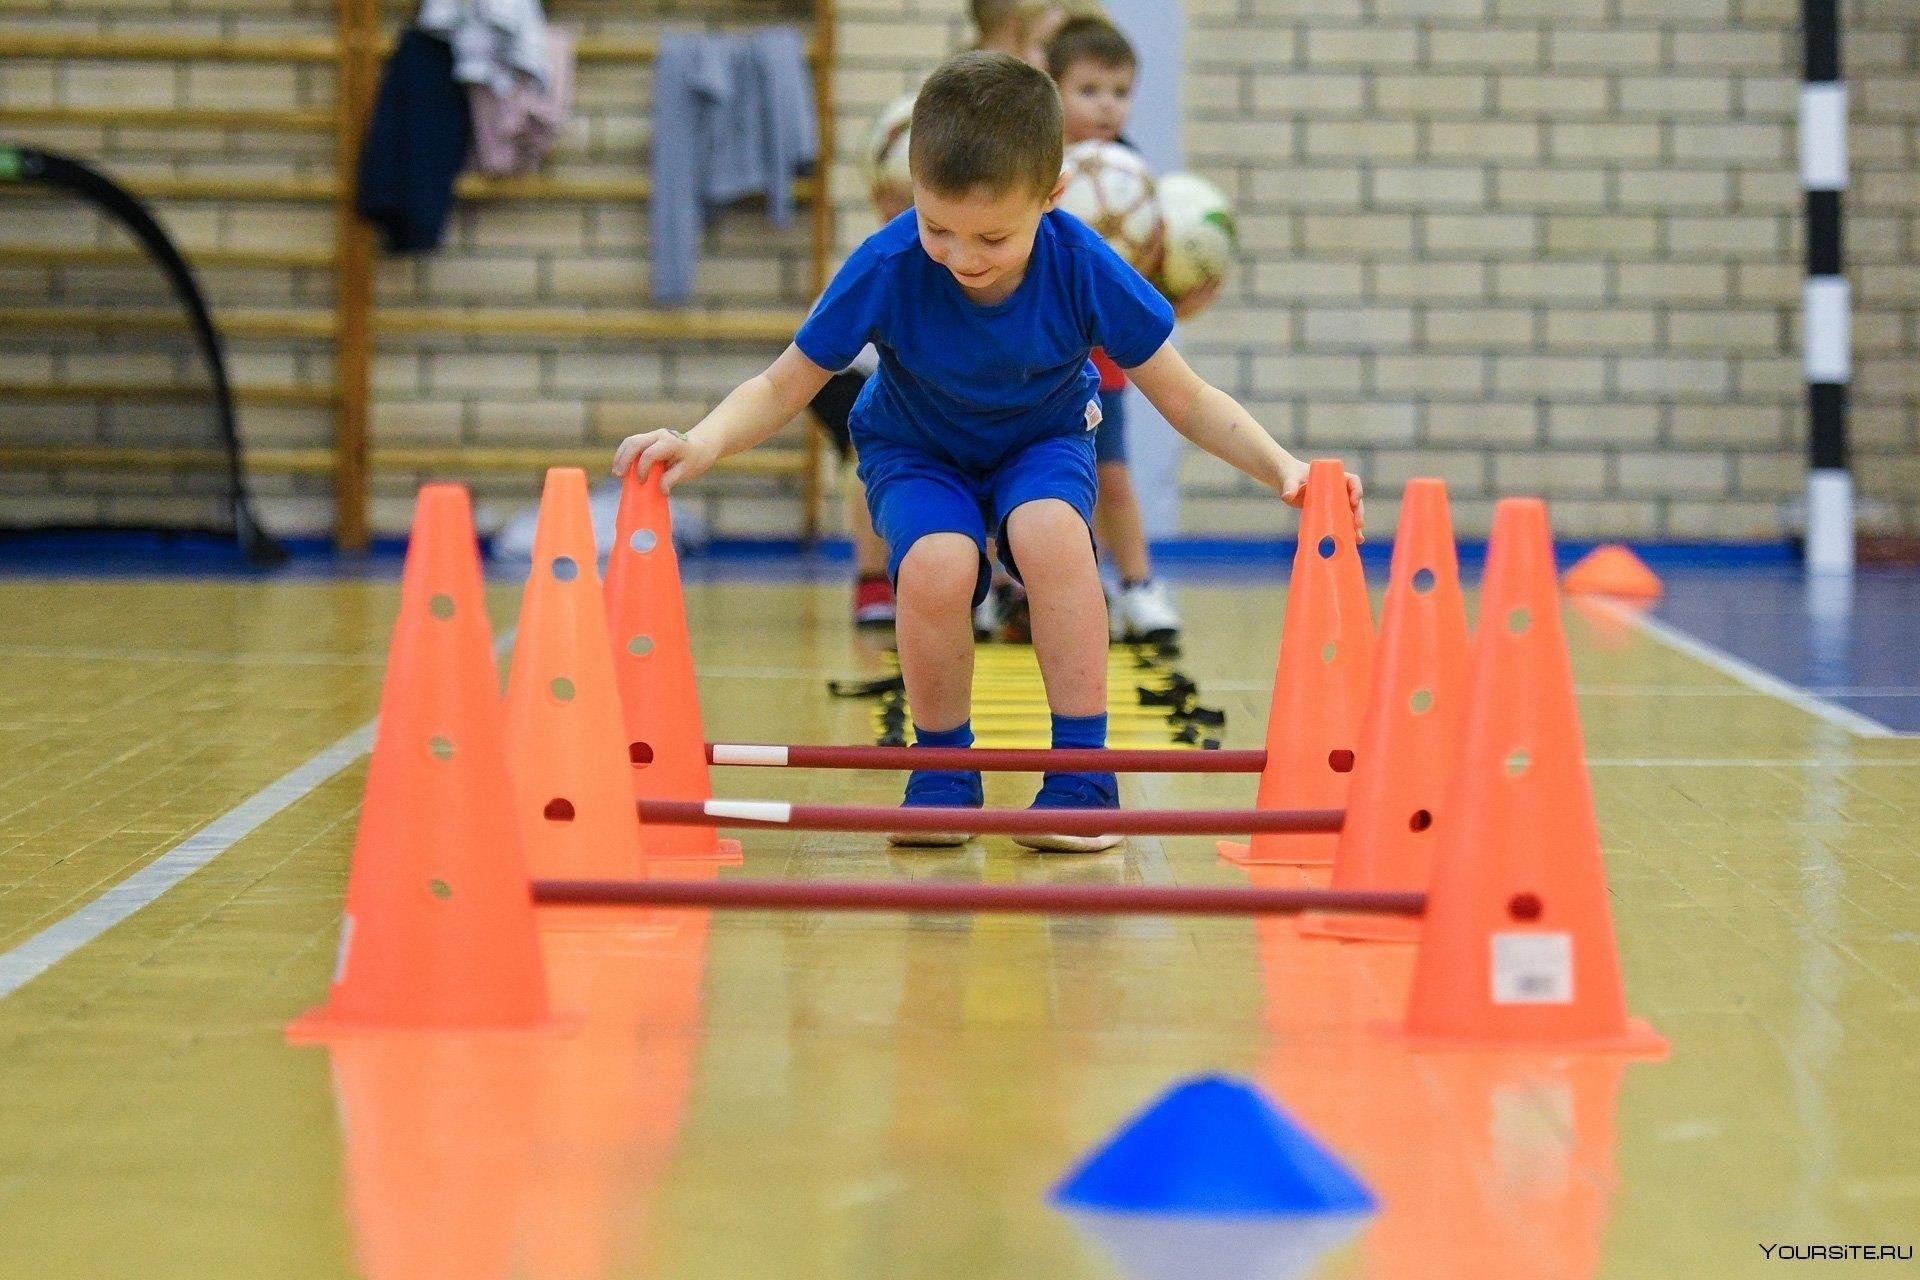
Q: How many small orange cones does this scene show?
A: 1